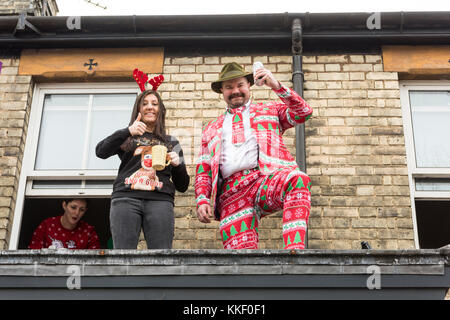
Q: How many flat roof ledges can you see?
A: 1